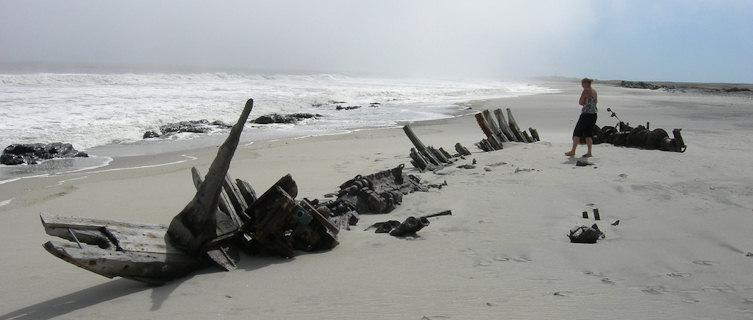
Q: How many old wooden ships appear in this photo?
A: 1